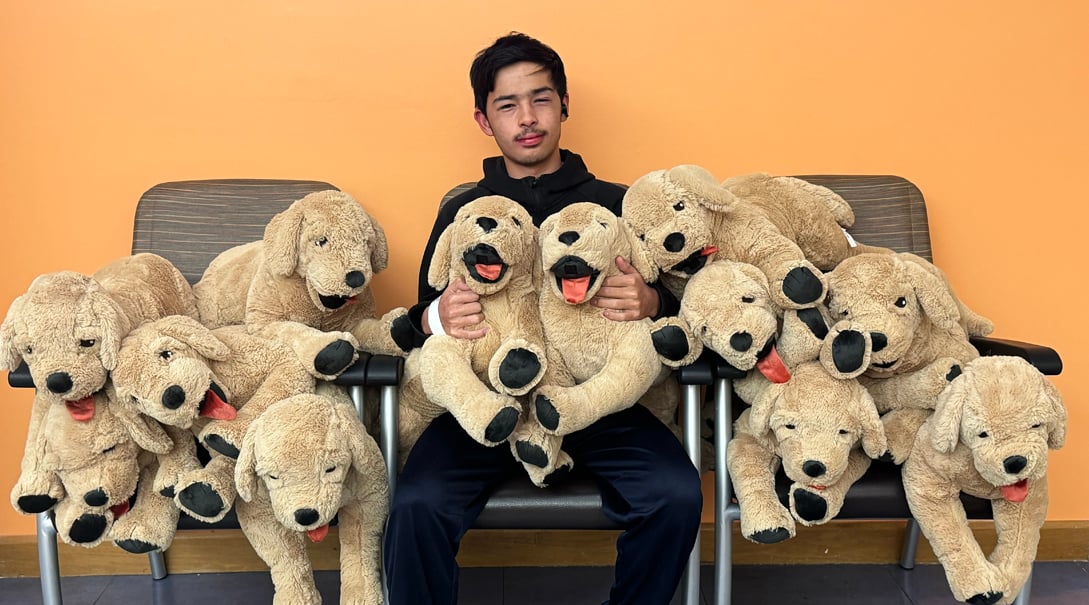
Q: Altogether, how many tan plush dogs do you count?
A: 12